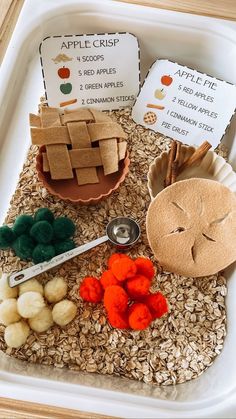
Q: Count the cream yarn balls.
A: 8